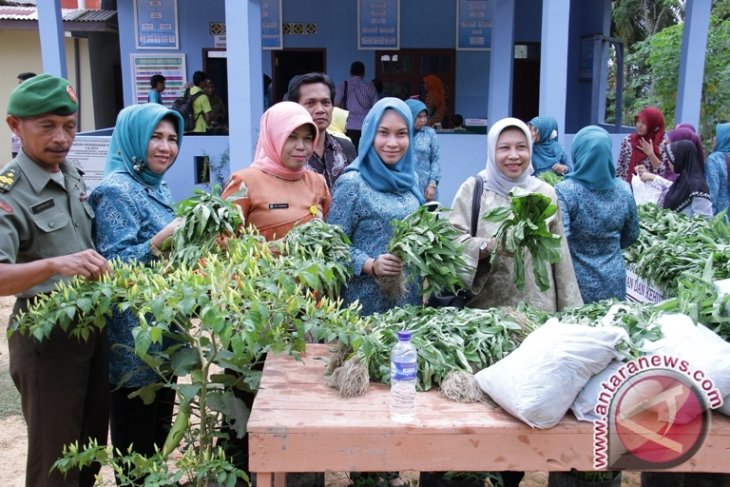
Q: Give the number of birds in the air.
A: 0